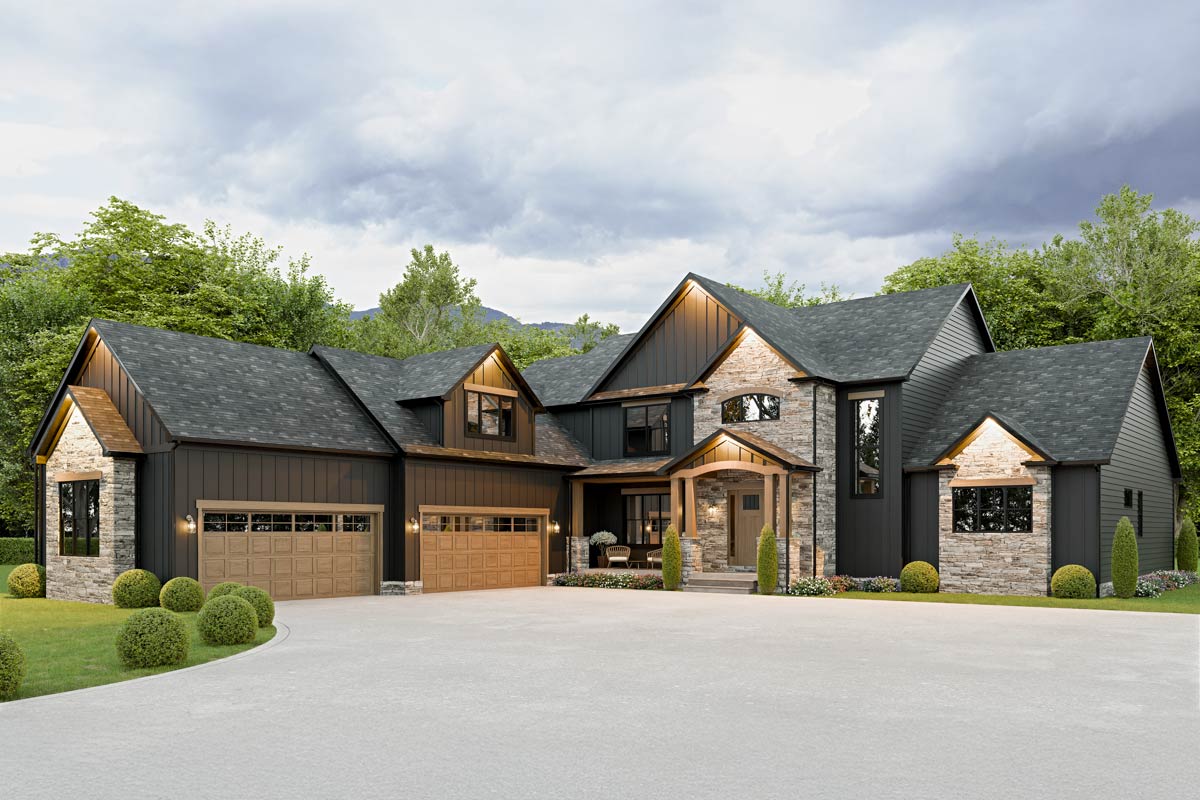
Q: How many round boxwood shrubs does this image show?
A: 10